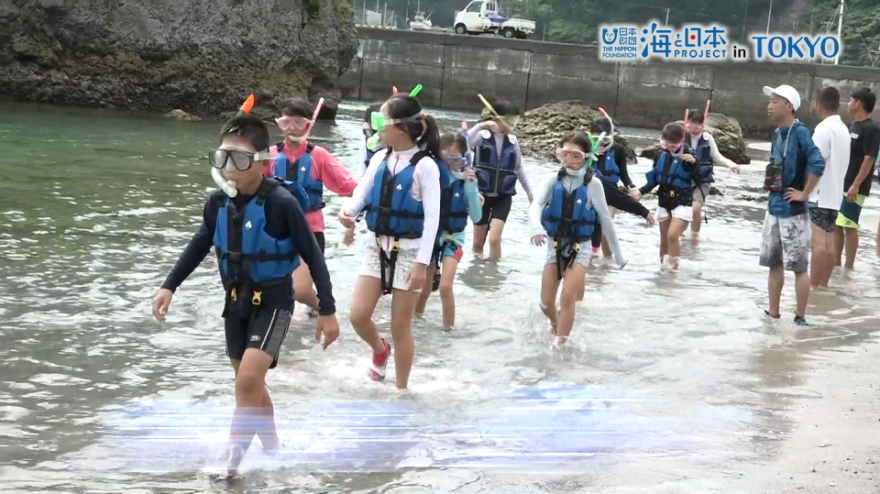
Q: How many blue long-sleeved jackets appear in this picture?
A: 1